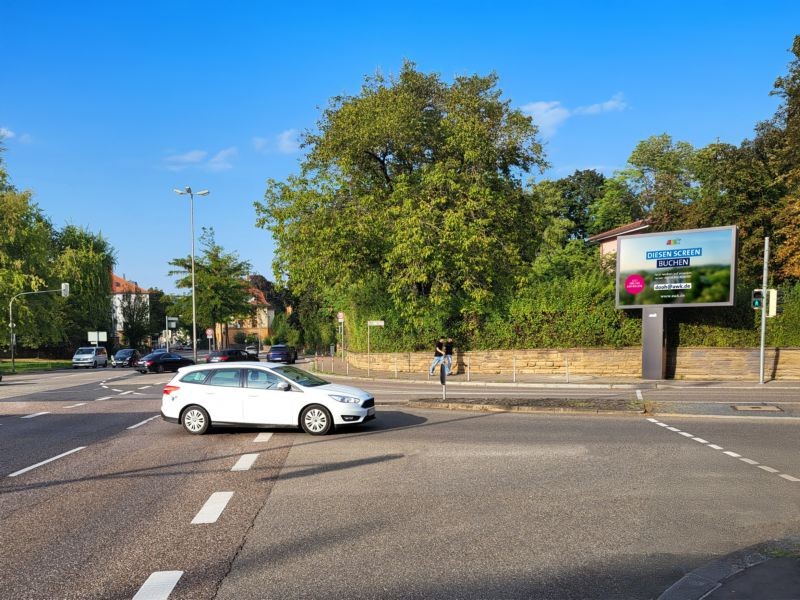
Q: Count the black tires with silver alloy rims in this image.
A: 2